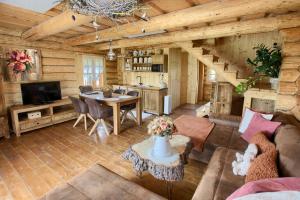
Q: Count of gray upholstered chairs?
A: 5